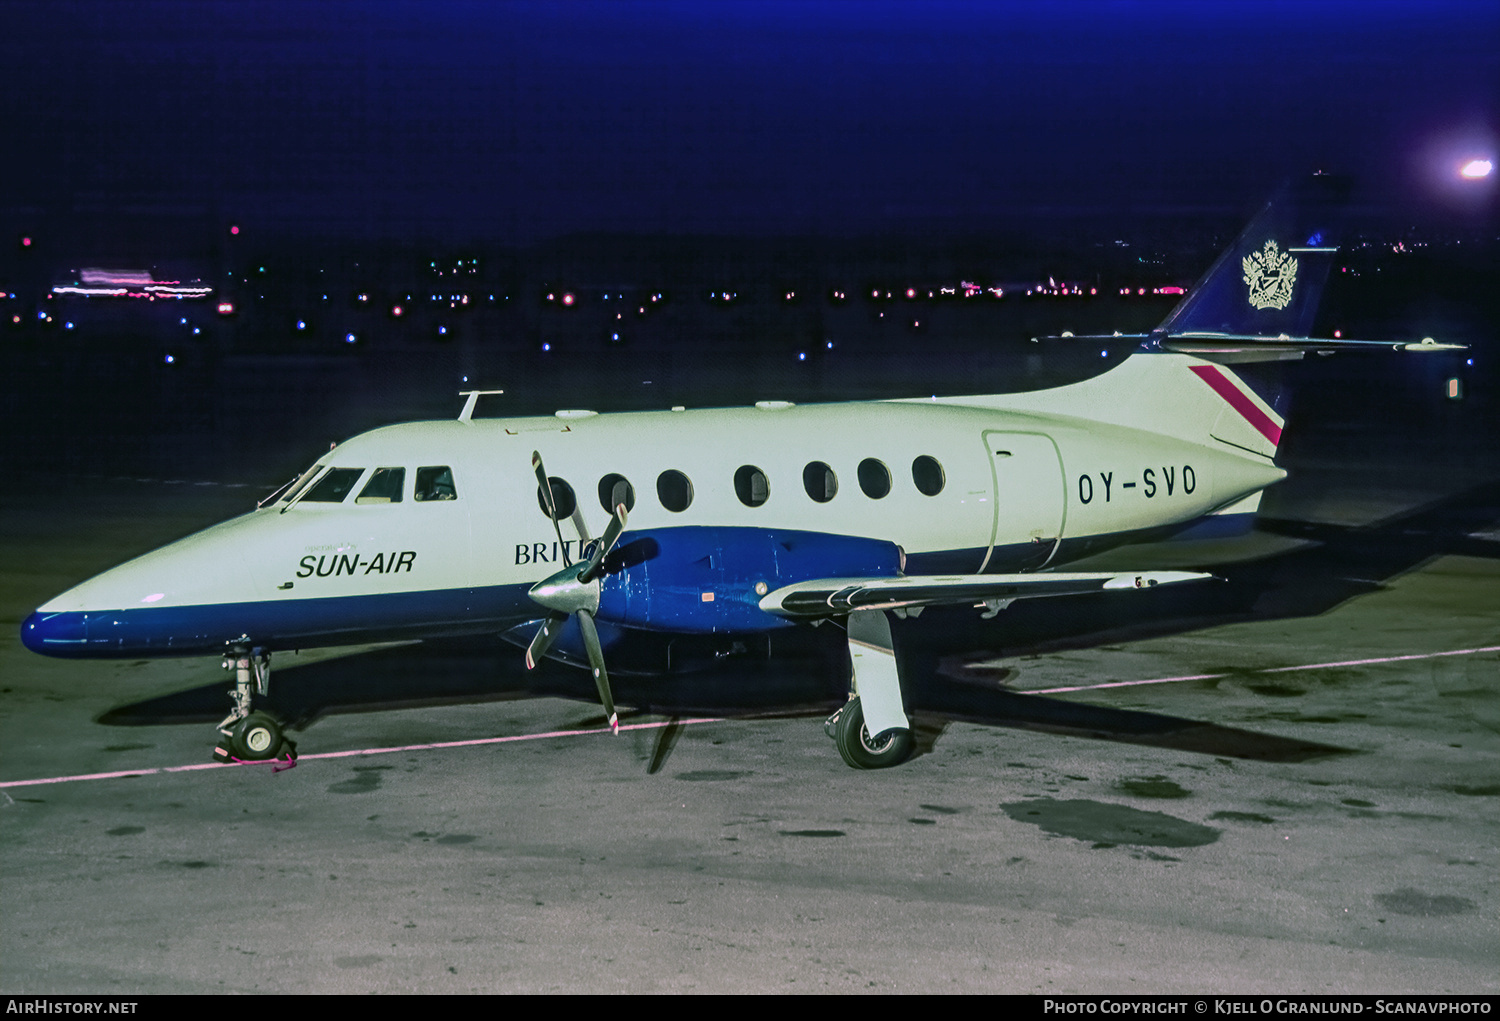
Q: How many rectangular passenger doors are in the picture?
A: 1